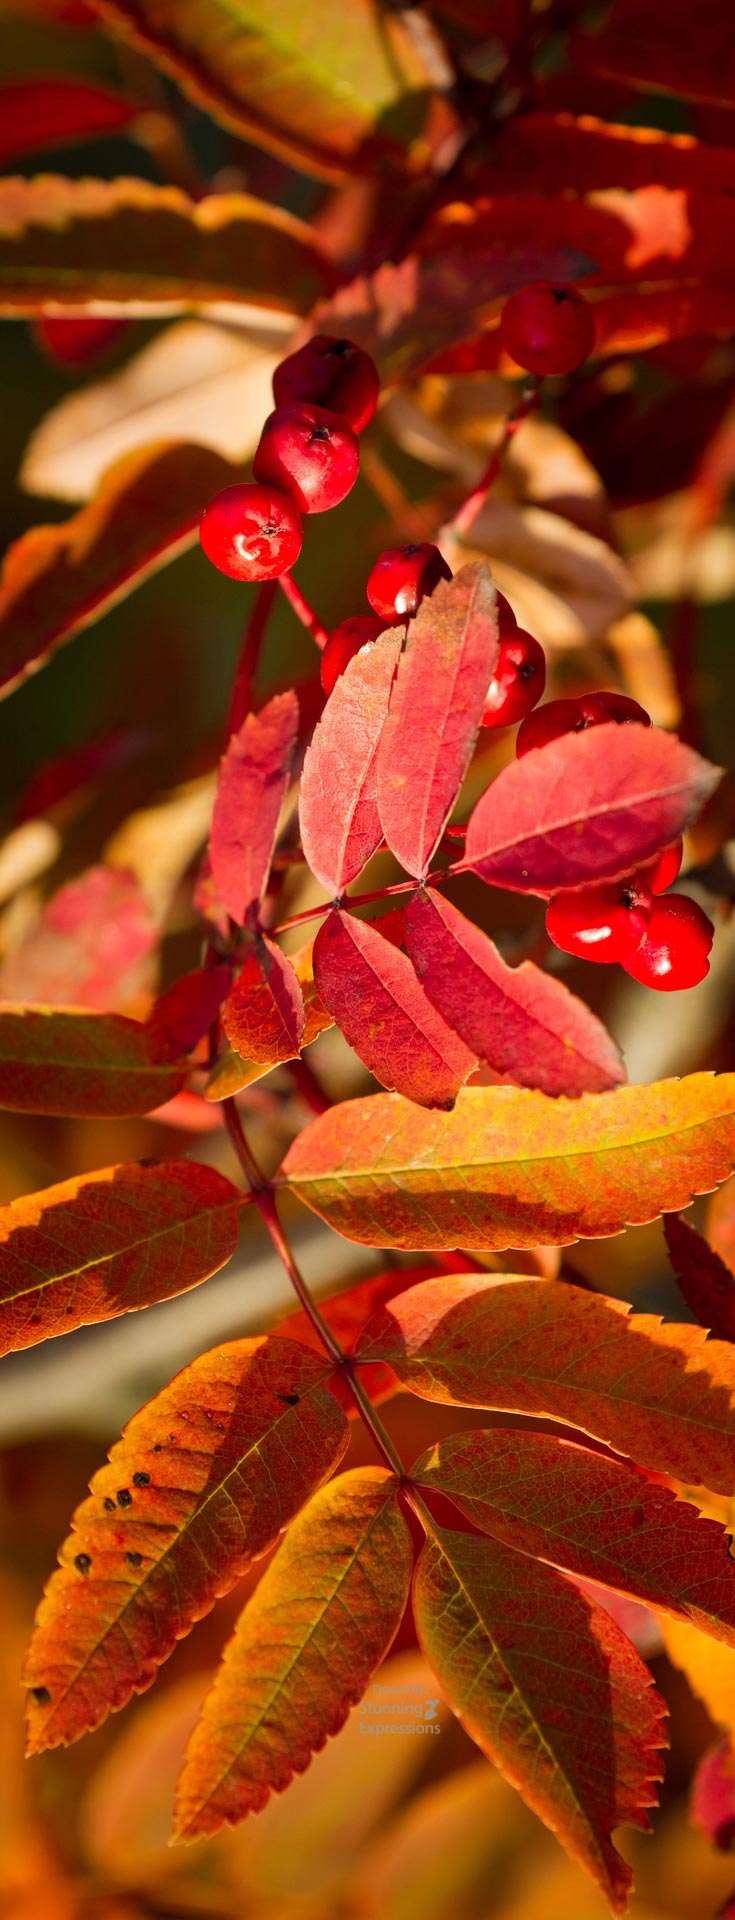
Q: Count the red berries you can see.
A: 13